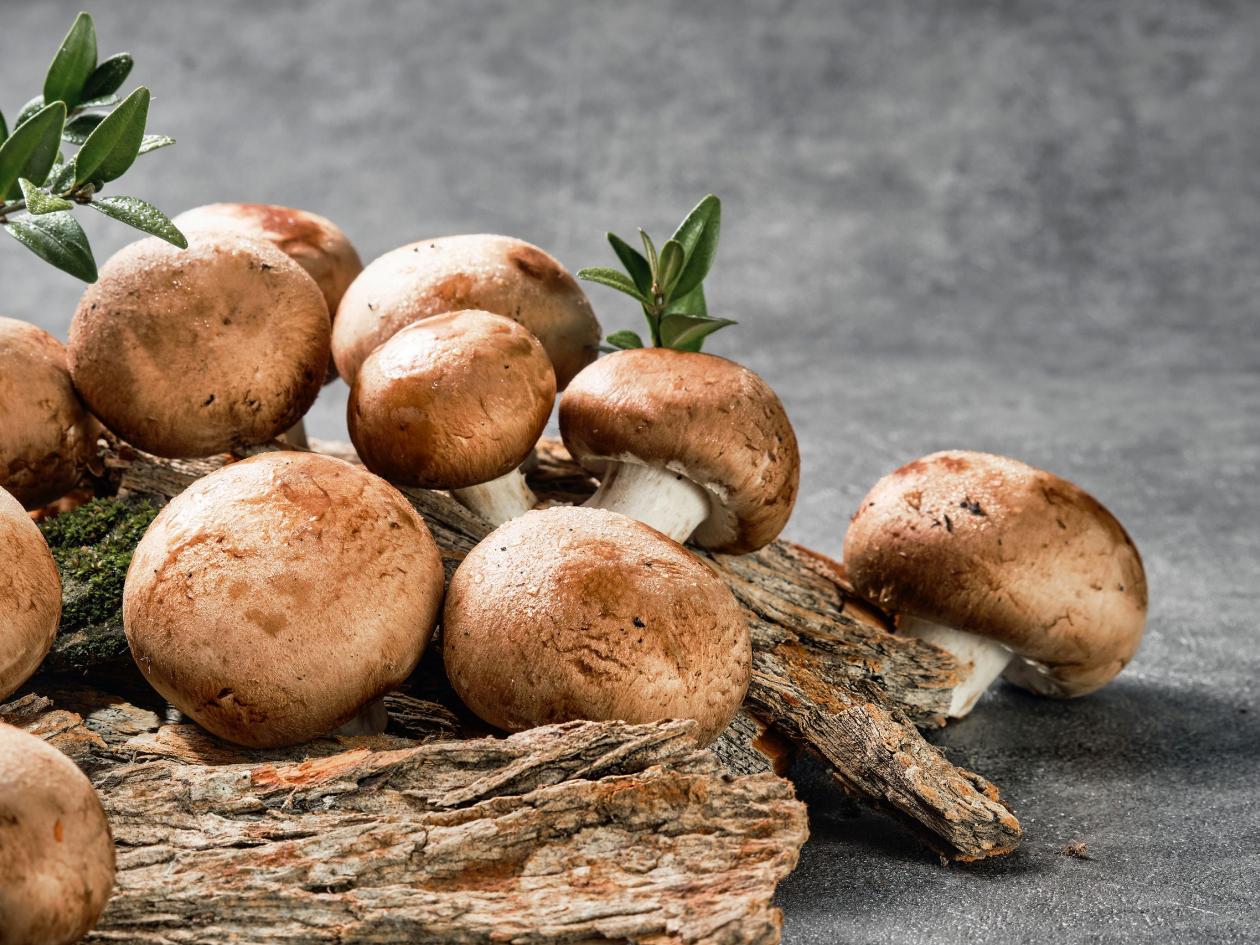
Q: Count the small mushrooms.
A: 11